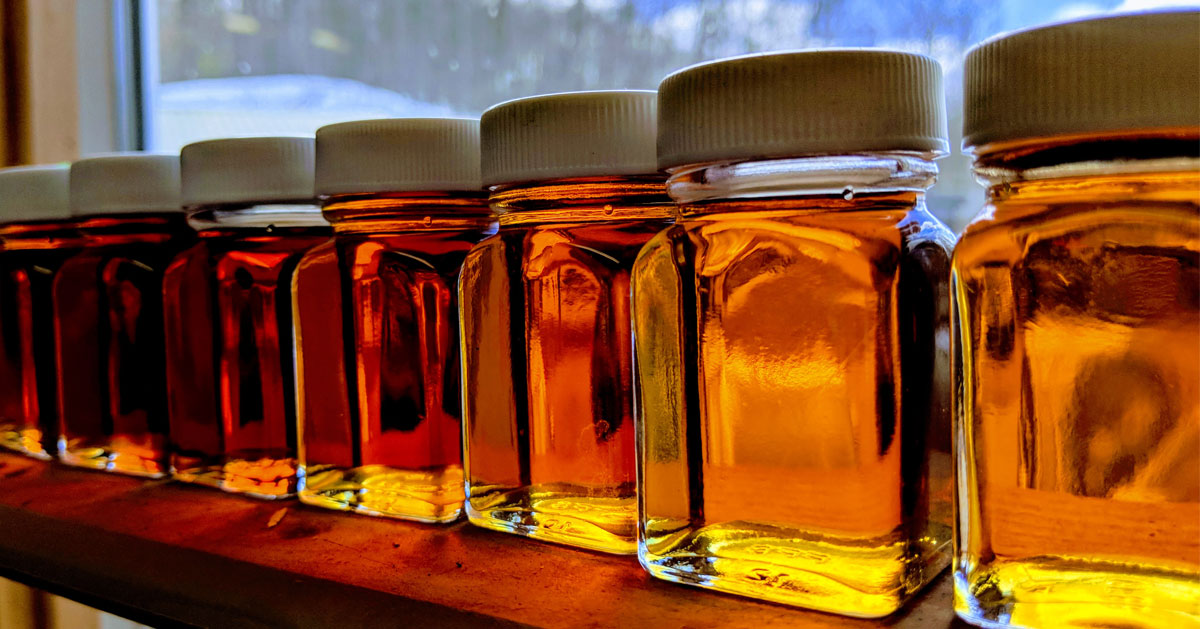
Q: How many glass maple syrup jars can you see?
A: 7